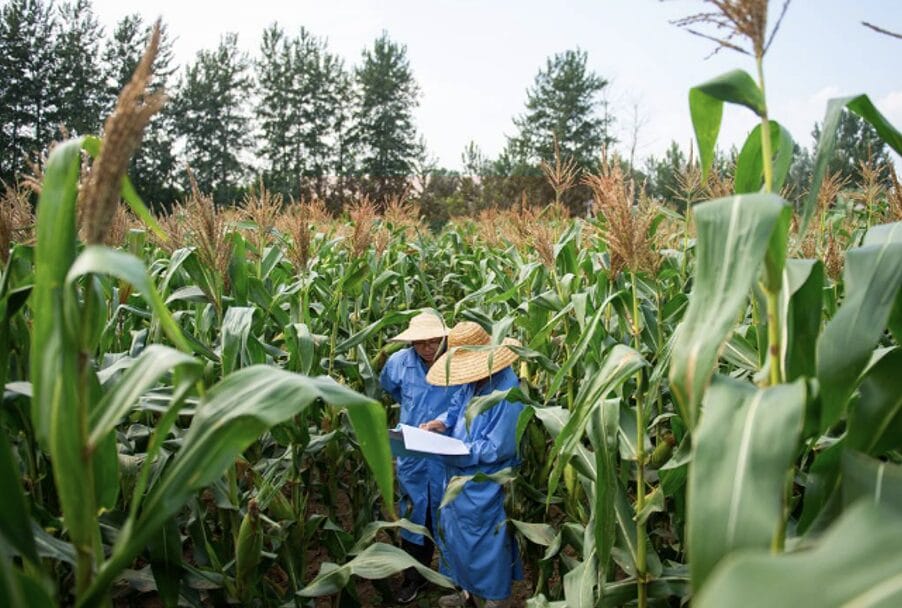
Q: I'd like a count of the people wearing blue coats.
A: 2